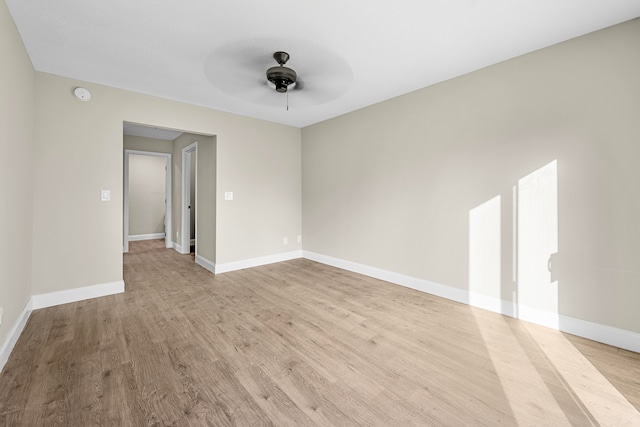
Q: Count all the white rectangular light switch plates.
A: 2